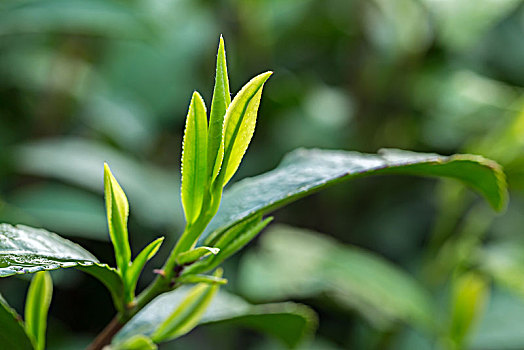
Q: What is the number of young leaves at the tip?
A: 3